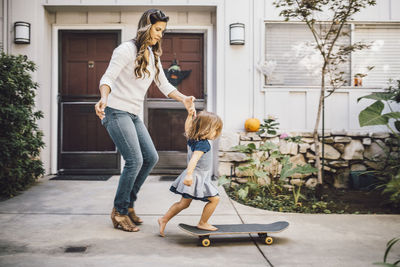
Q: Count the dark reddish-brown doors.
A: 2